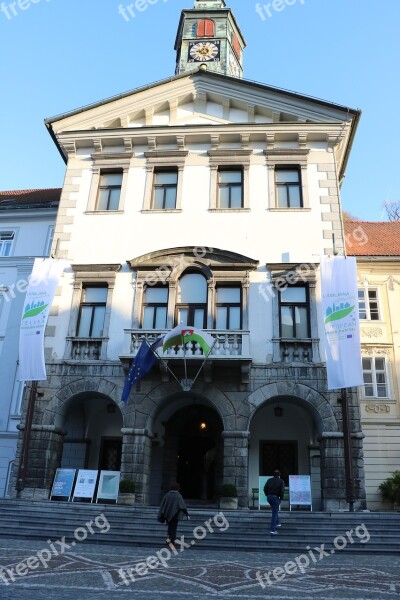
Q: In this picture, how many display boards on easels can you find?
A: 5